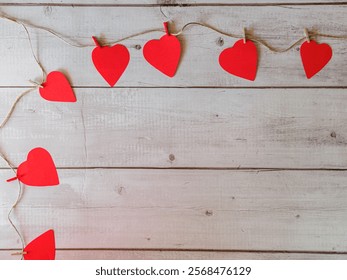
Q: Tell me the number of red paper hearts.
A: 7